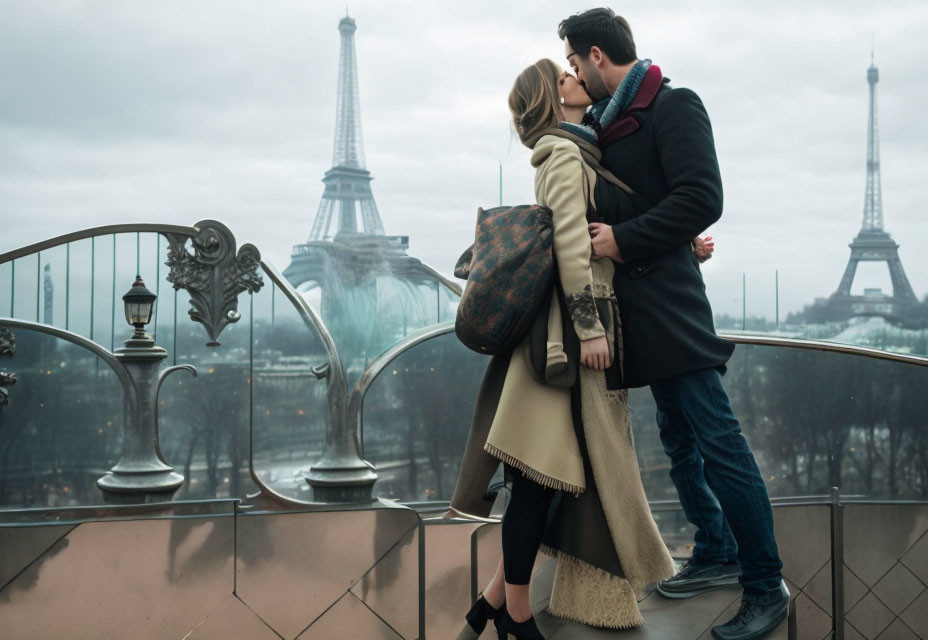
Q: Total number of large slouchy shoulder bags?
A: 1